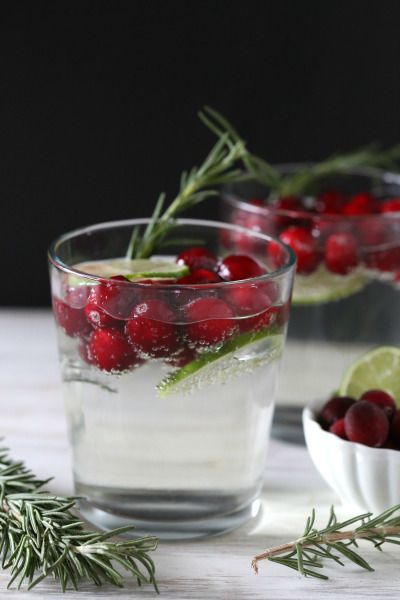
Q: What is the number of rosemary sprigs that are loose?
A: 2